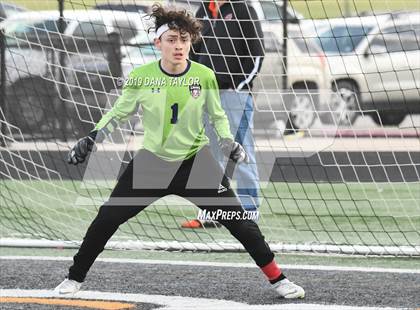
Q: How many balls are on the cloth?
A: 0